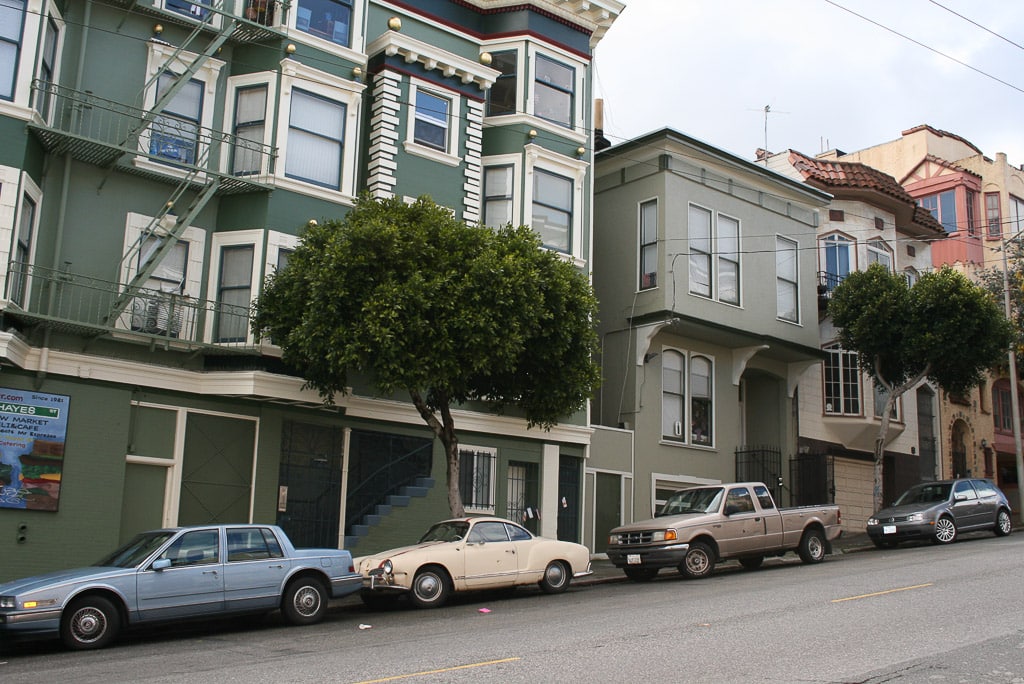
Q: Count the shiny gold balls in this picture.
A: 10